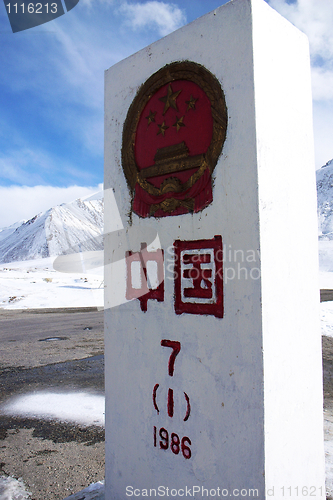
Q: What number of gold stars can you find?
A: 5